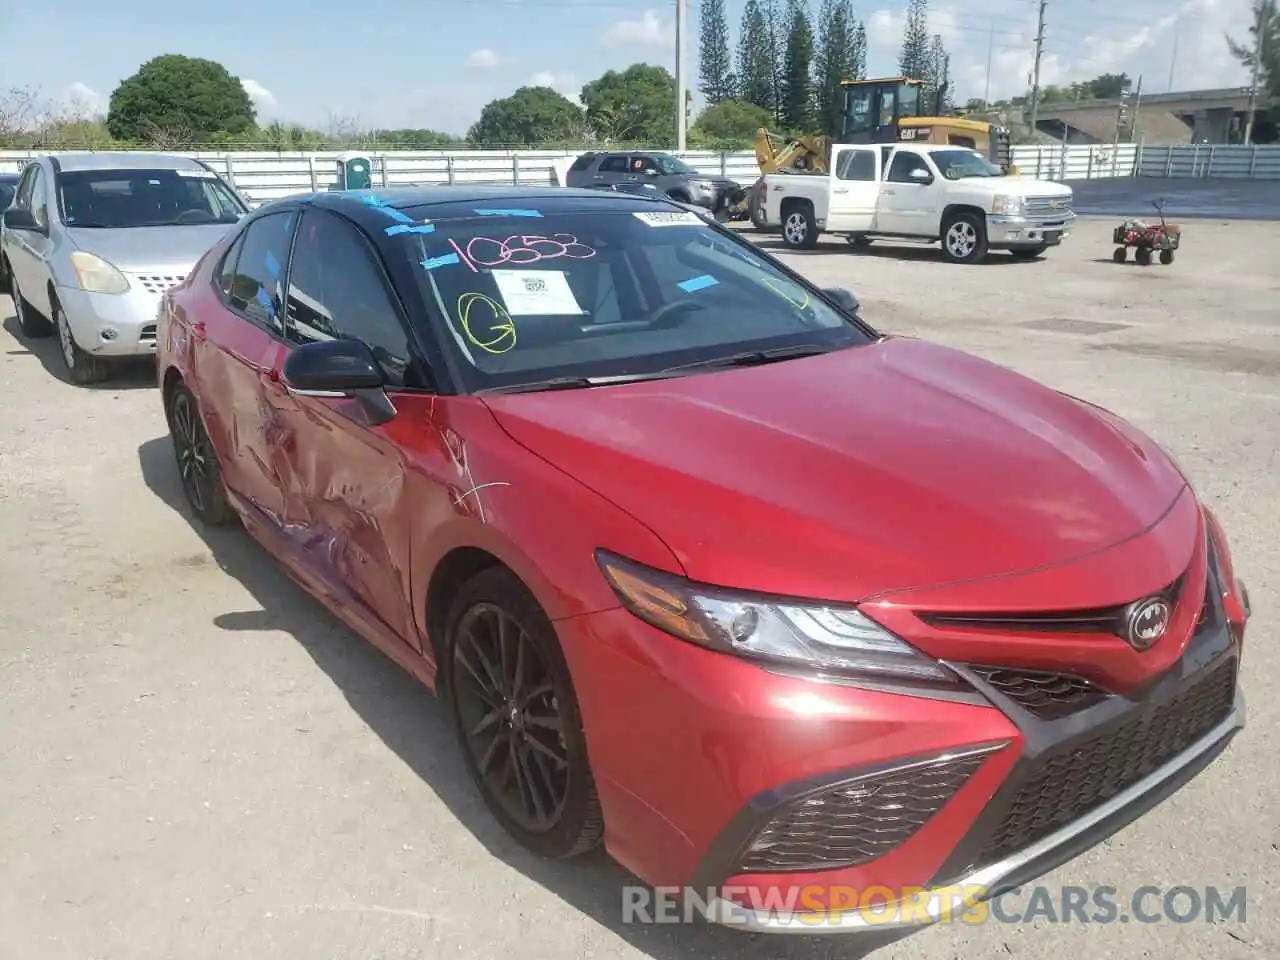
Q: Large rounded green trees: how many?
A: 3